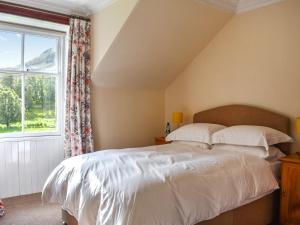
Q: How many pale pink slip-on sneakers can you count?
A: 0